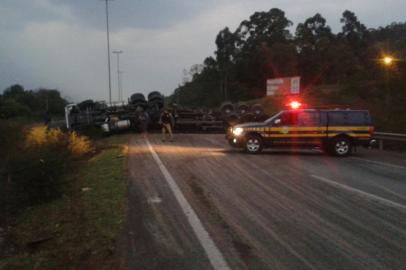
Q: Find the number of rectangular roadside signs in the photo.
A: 1